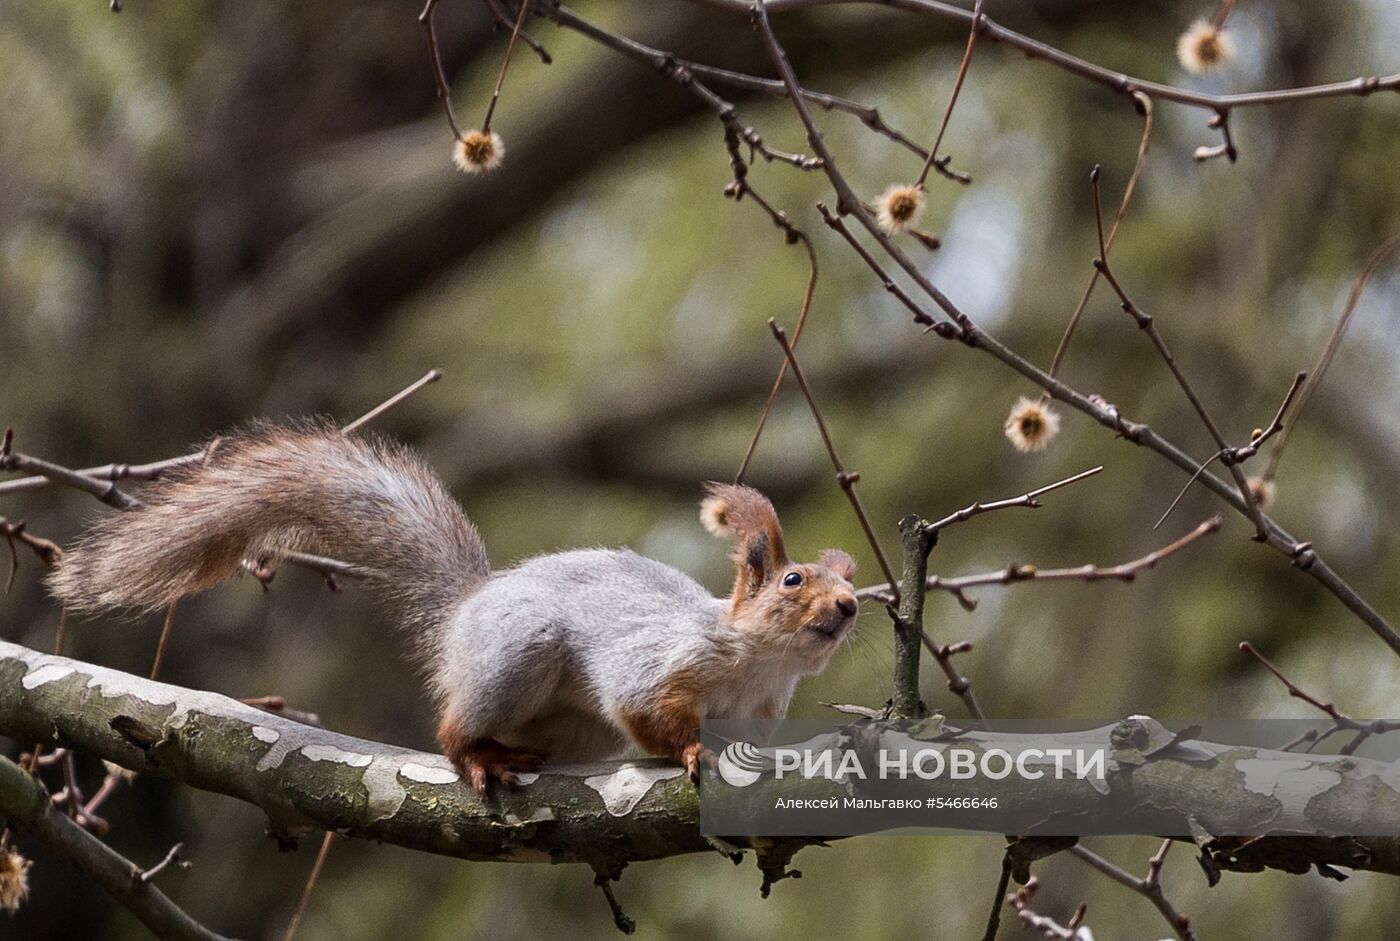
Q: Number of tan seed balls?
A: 7